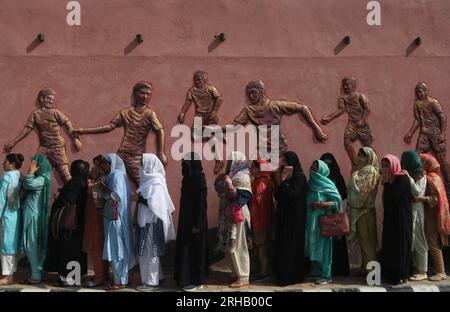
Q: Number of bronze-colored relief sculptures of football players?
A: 6